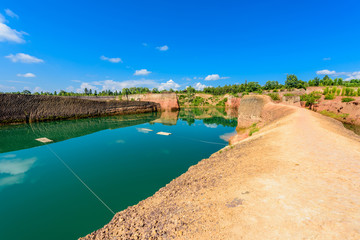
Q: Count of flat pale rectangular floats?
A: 3